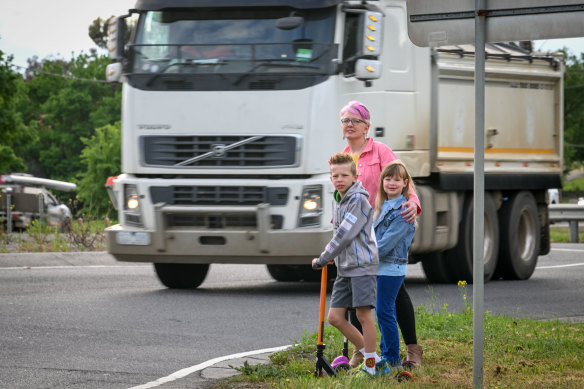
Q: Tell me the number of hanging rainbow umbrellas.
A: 0